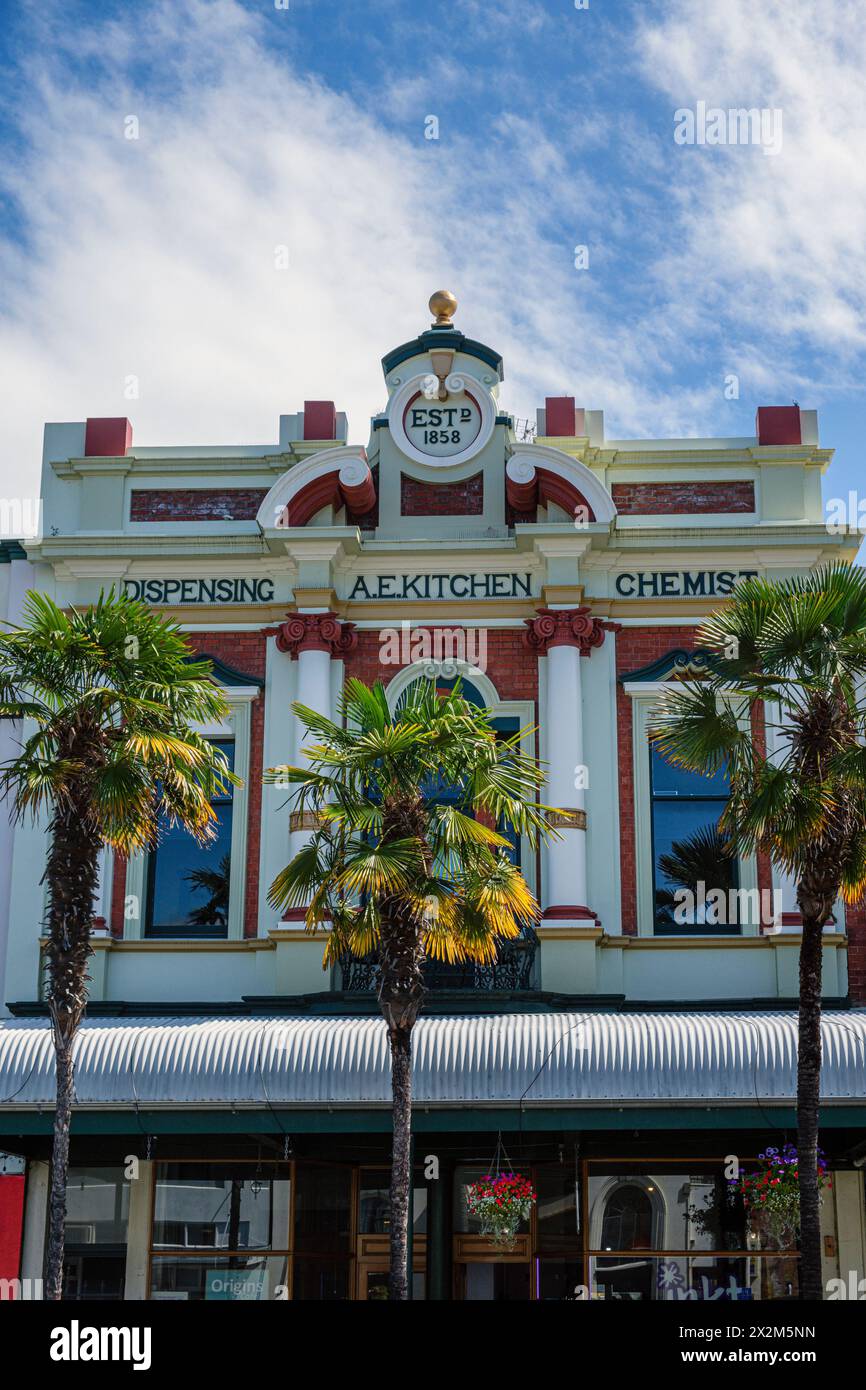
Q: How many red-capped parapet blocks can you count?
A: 4